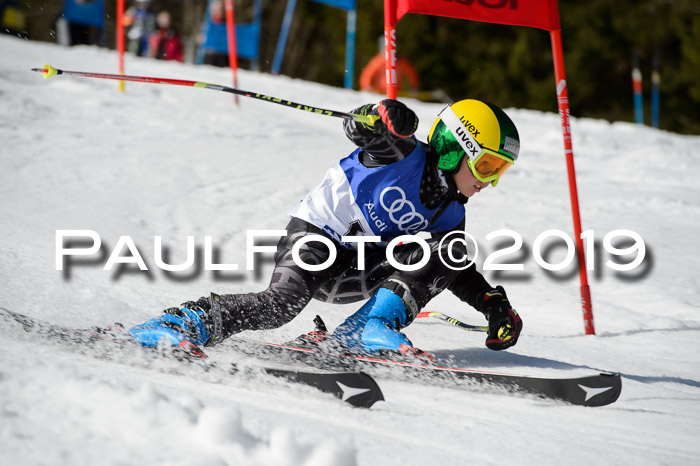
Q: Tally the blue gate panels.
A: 3